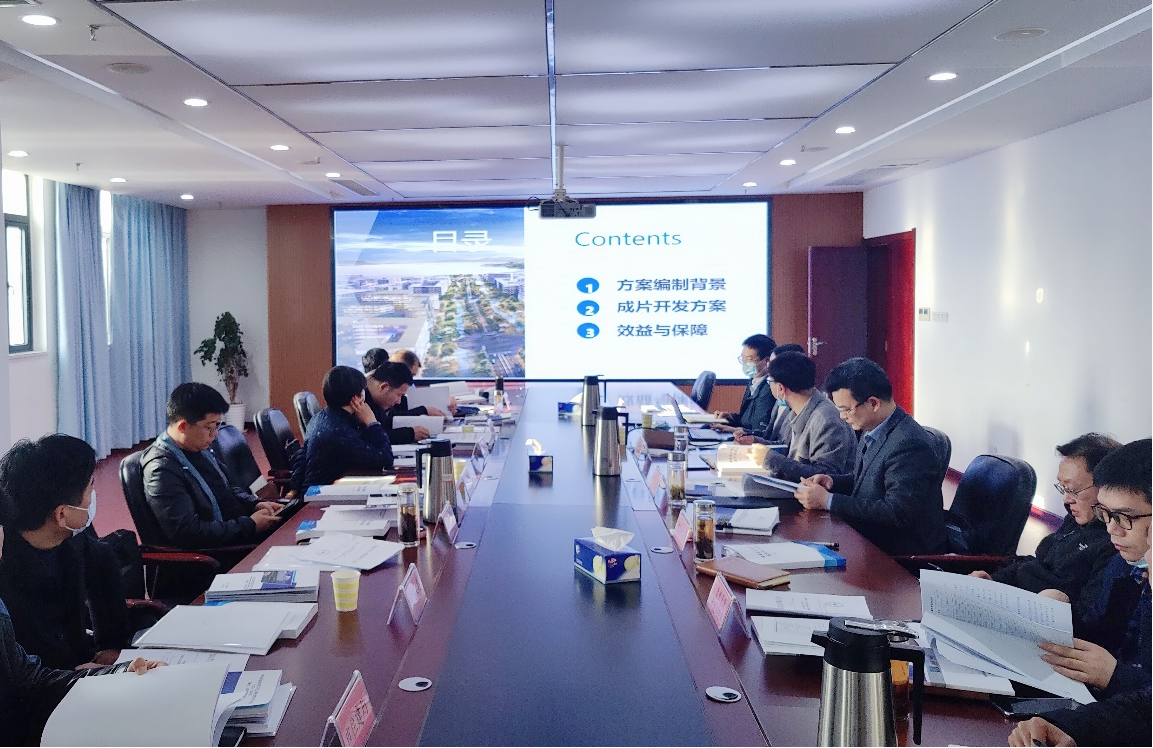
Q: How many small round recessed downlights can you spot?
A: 11